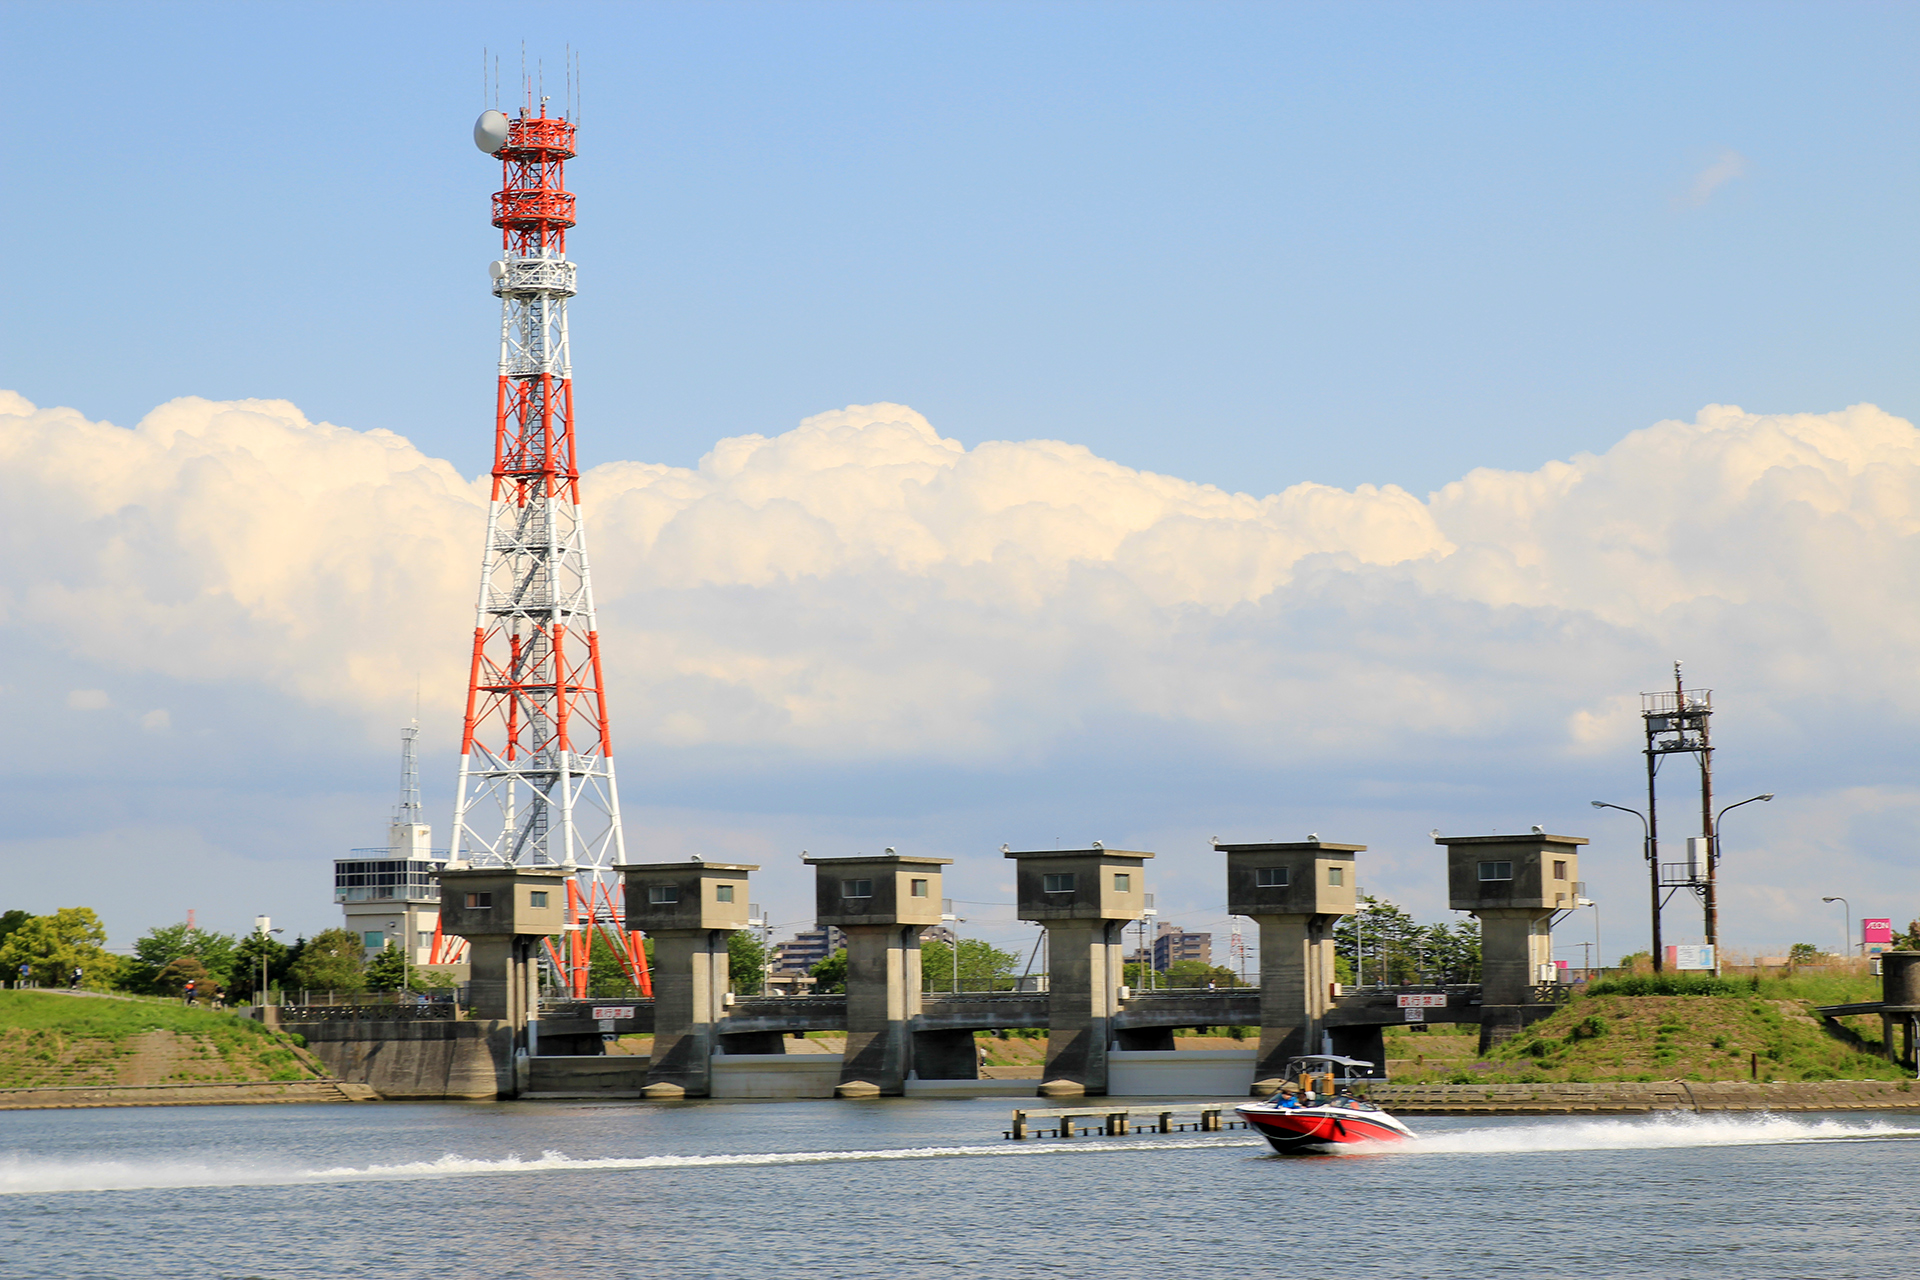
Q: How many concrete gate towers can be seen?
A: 6